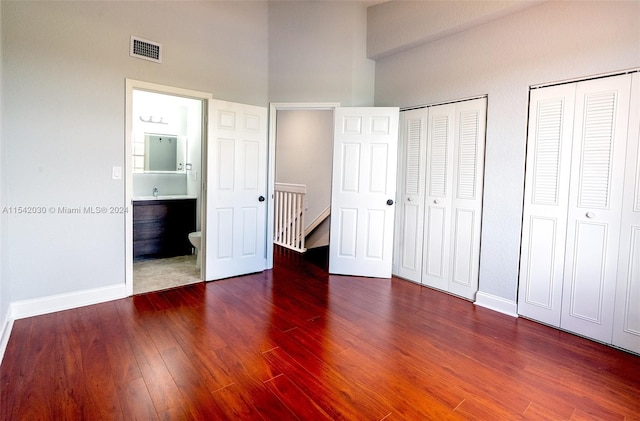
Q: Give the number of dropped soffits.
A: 1